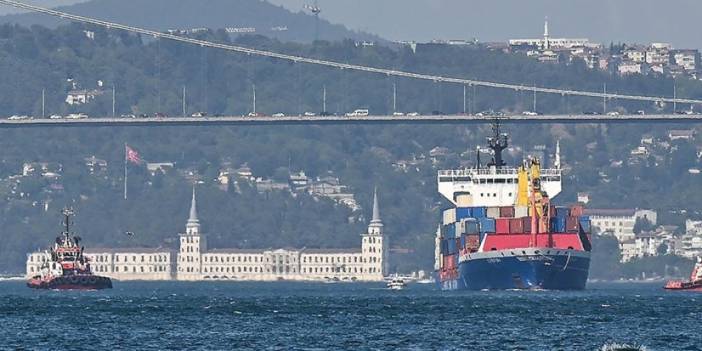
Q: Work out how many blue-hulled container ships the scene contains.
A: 1